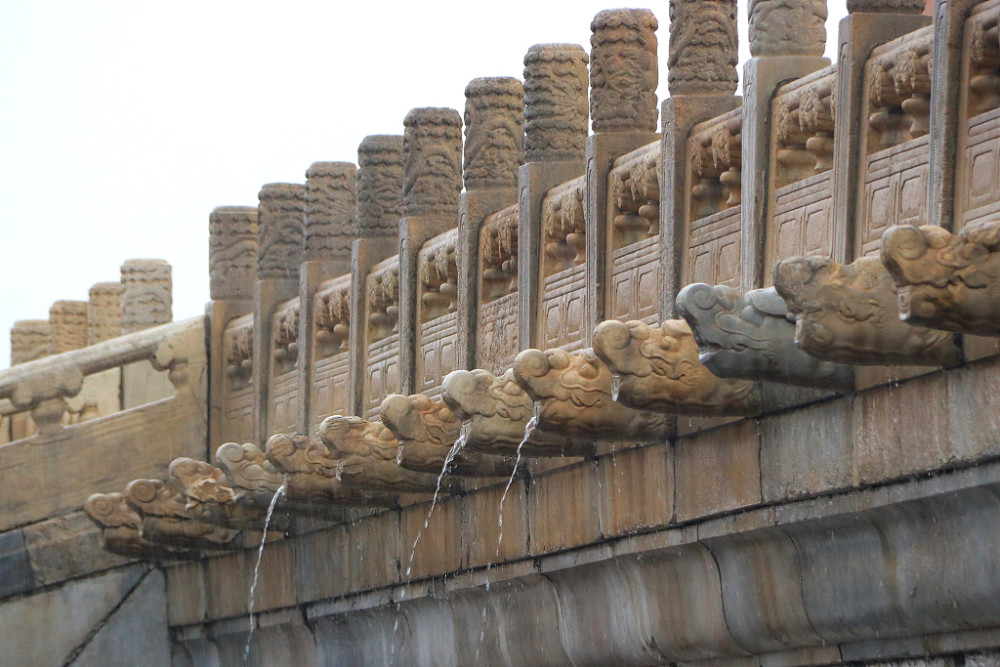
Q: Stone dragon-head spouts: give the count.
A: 13